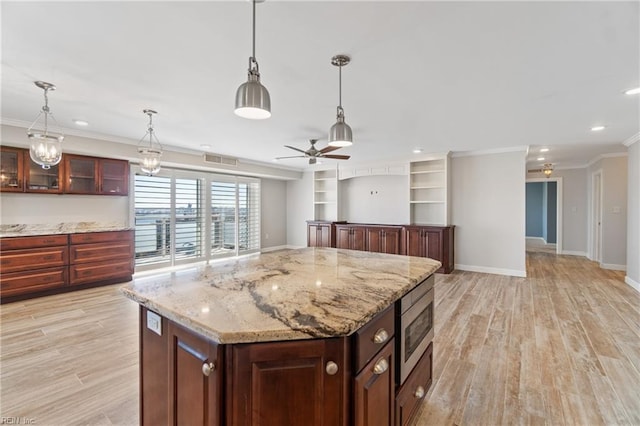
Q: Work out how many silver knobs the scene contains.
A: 5